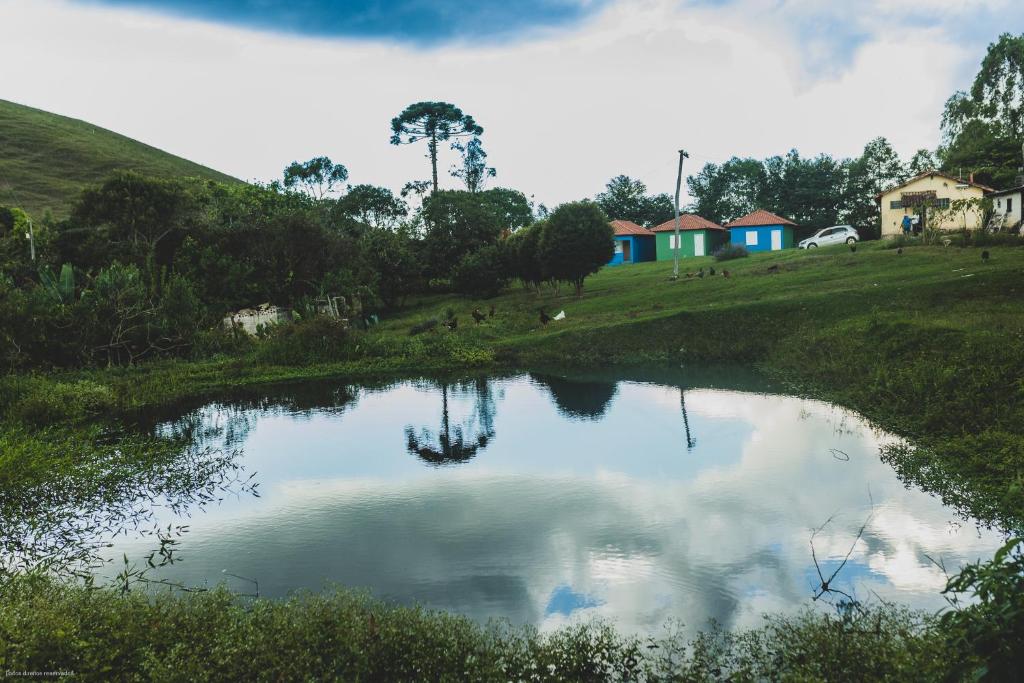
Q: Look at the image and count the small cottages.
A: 3